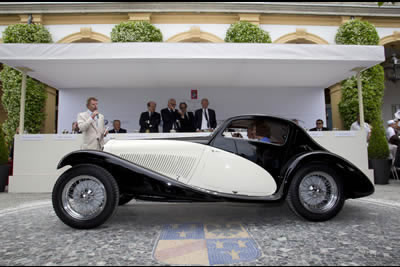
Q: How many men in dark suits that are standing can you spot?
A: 4